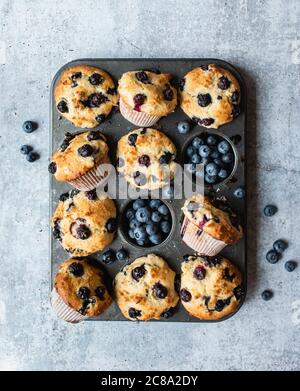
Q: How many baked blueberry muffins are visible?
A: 10